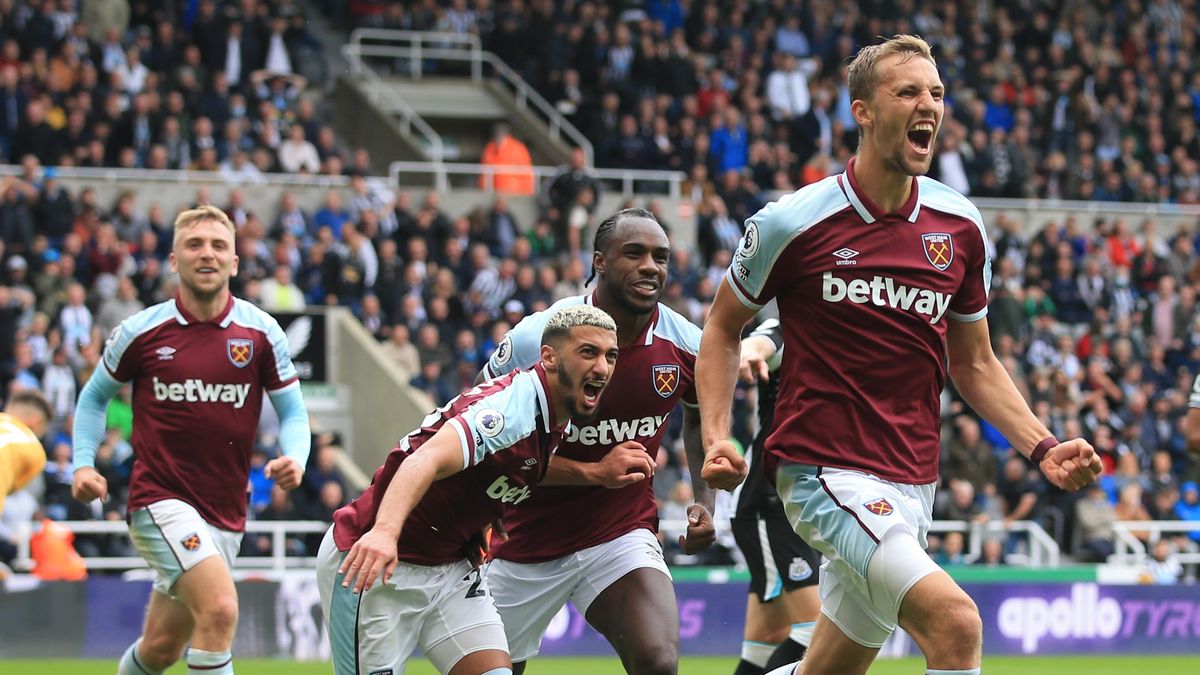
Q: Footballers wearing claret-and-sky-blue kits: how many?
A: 4